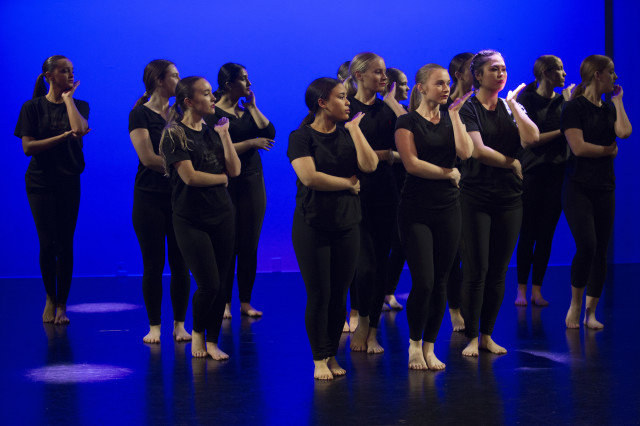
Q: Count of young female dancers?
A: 13